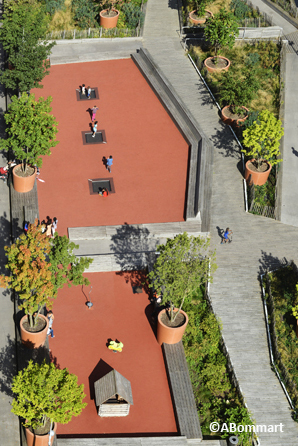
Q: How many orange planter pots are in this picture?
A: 9